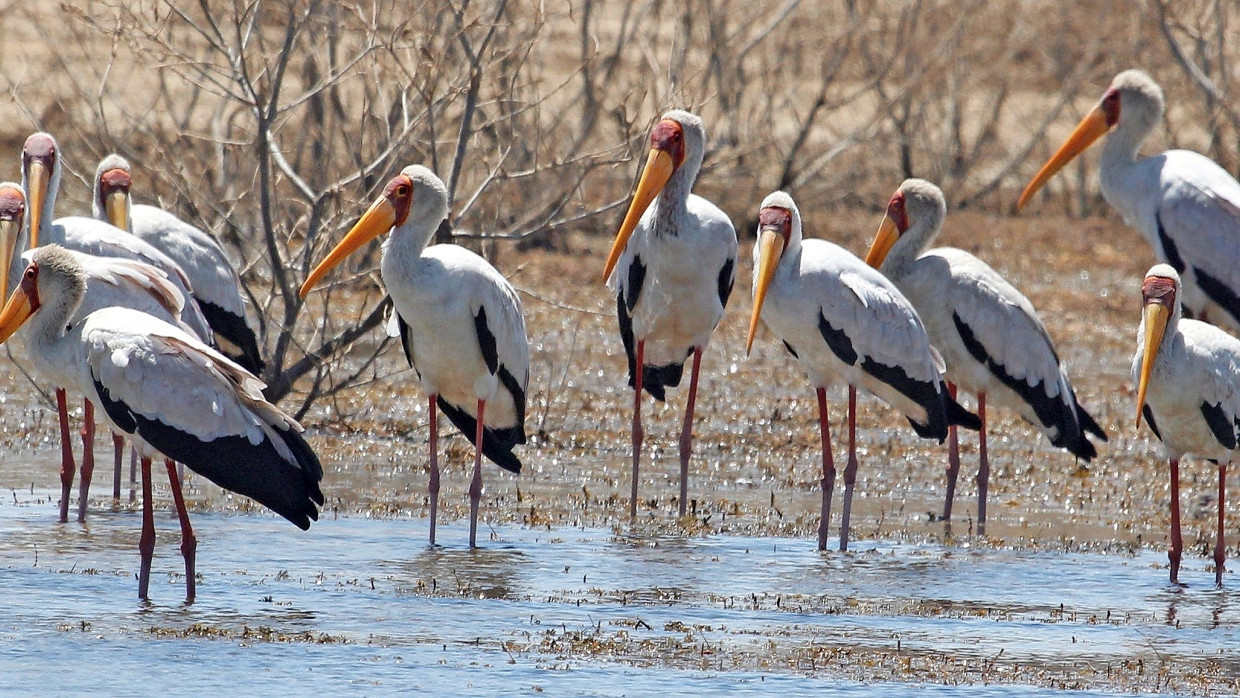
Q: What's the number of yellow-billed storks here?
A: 10